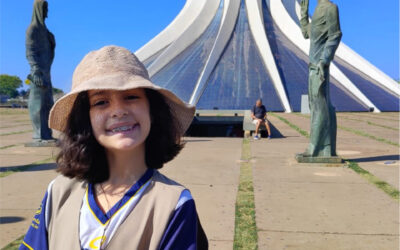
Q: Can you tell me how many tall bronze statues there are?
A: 2